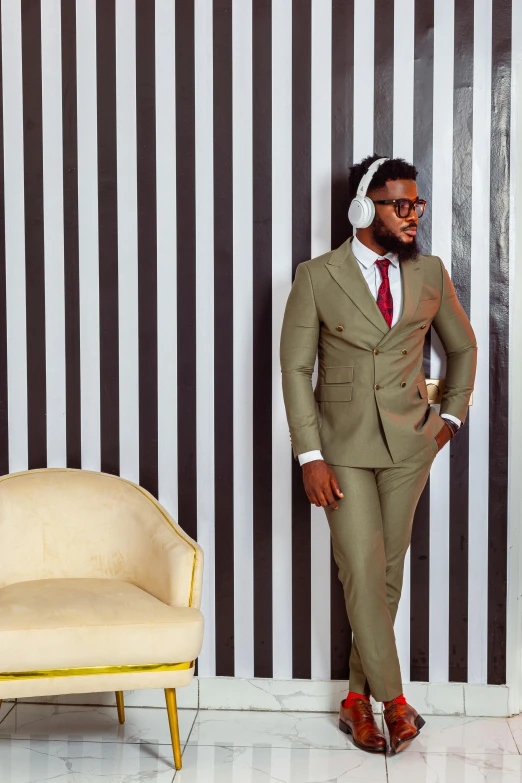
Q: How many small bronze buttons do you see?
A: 6